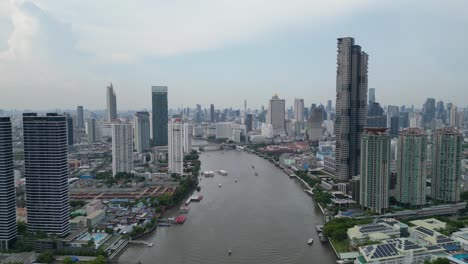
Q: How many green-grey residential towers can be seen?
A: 3